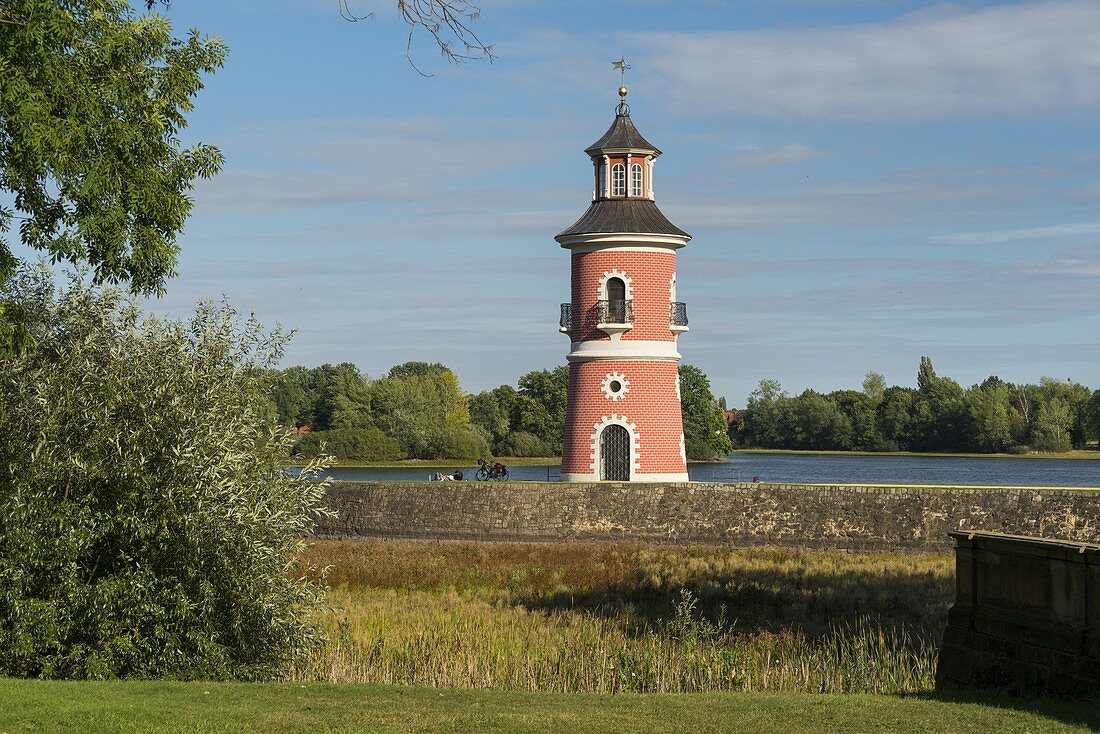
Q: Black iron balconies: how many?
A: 3